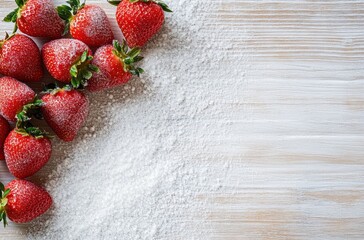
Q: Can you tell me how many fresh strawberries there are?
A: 11